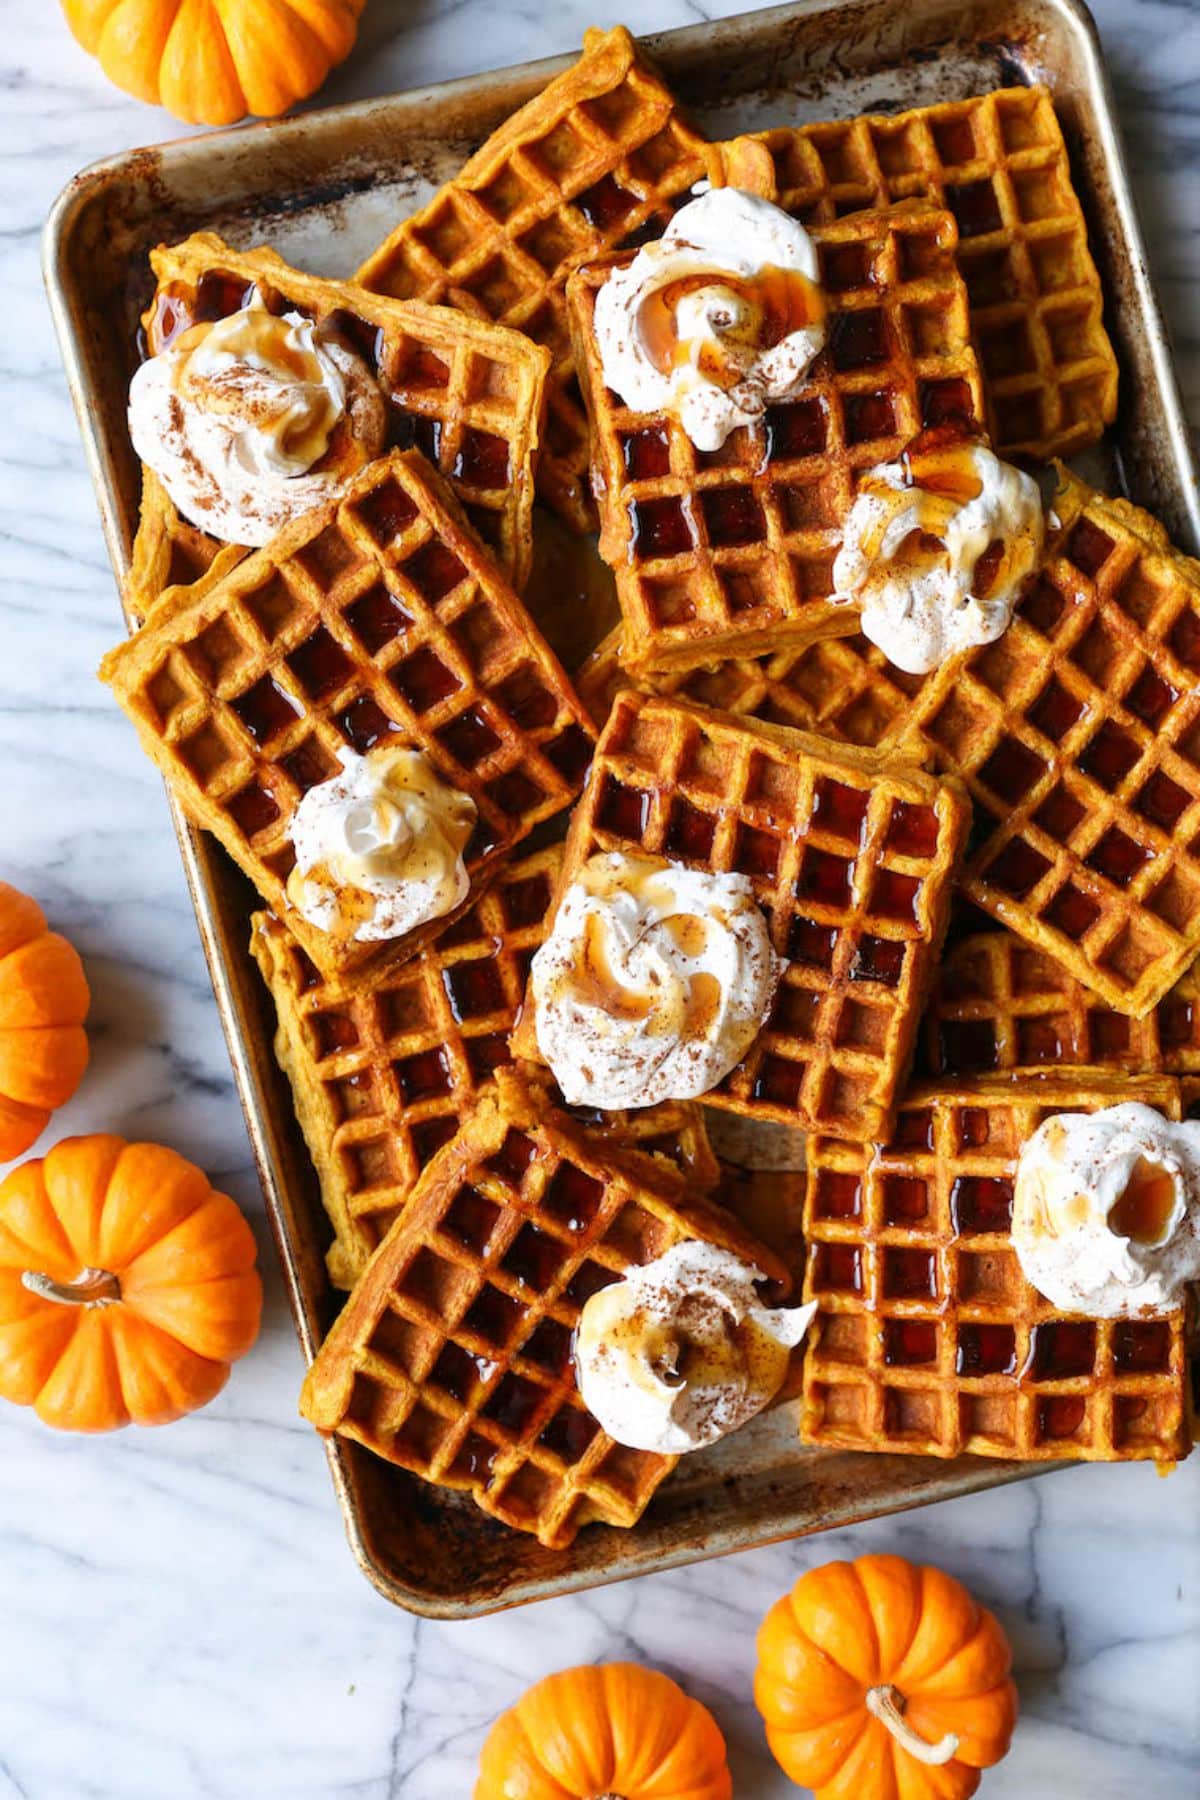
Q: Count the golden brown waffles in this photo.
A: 12